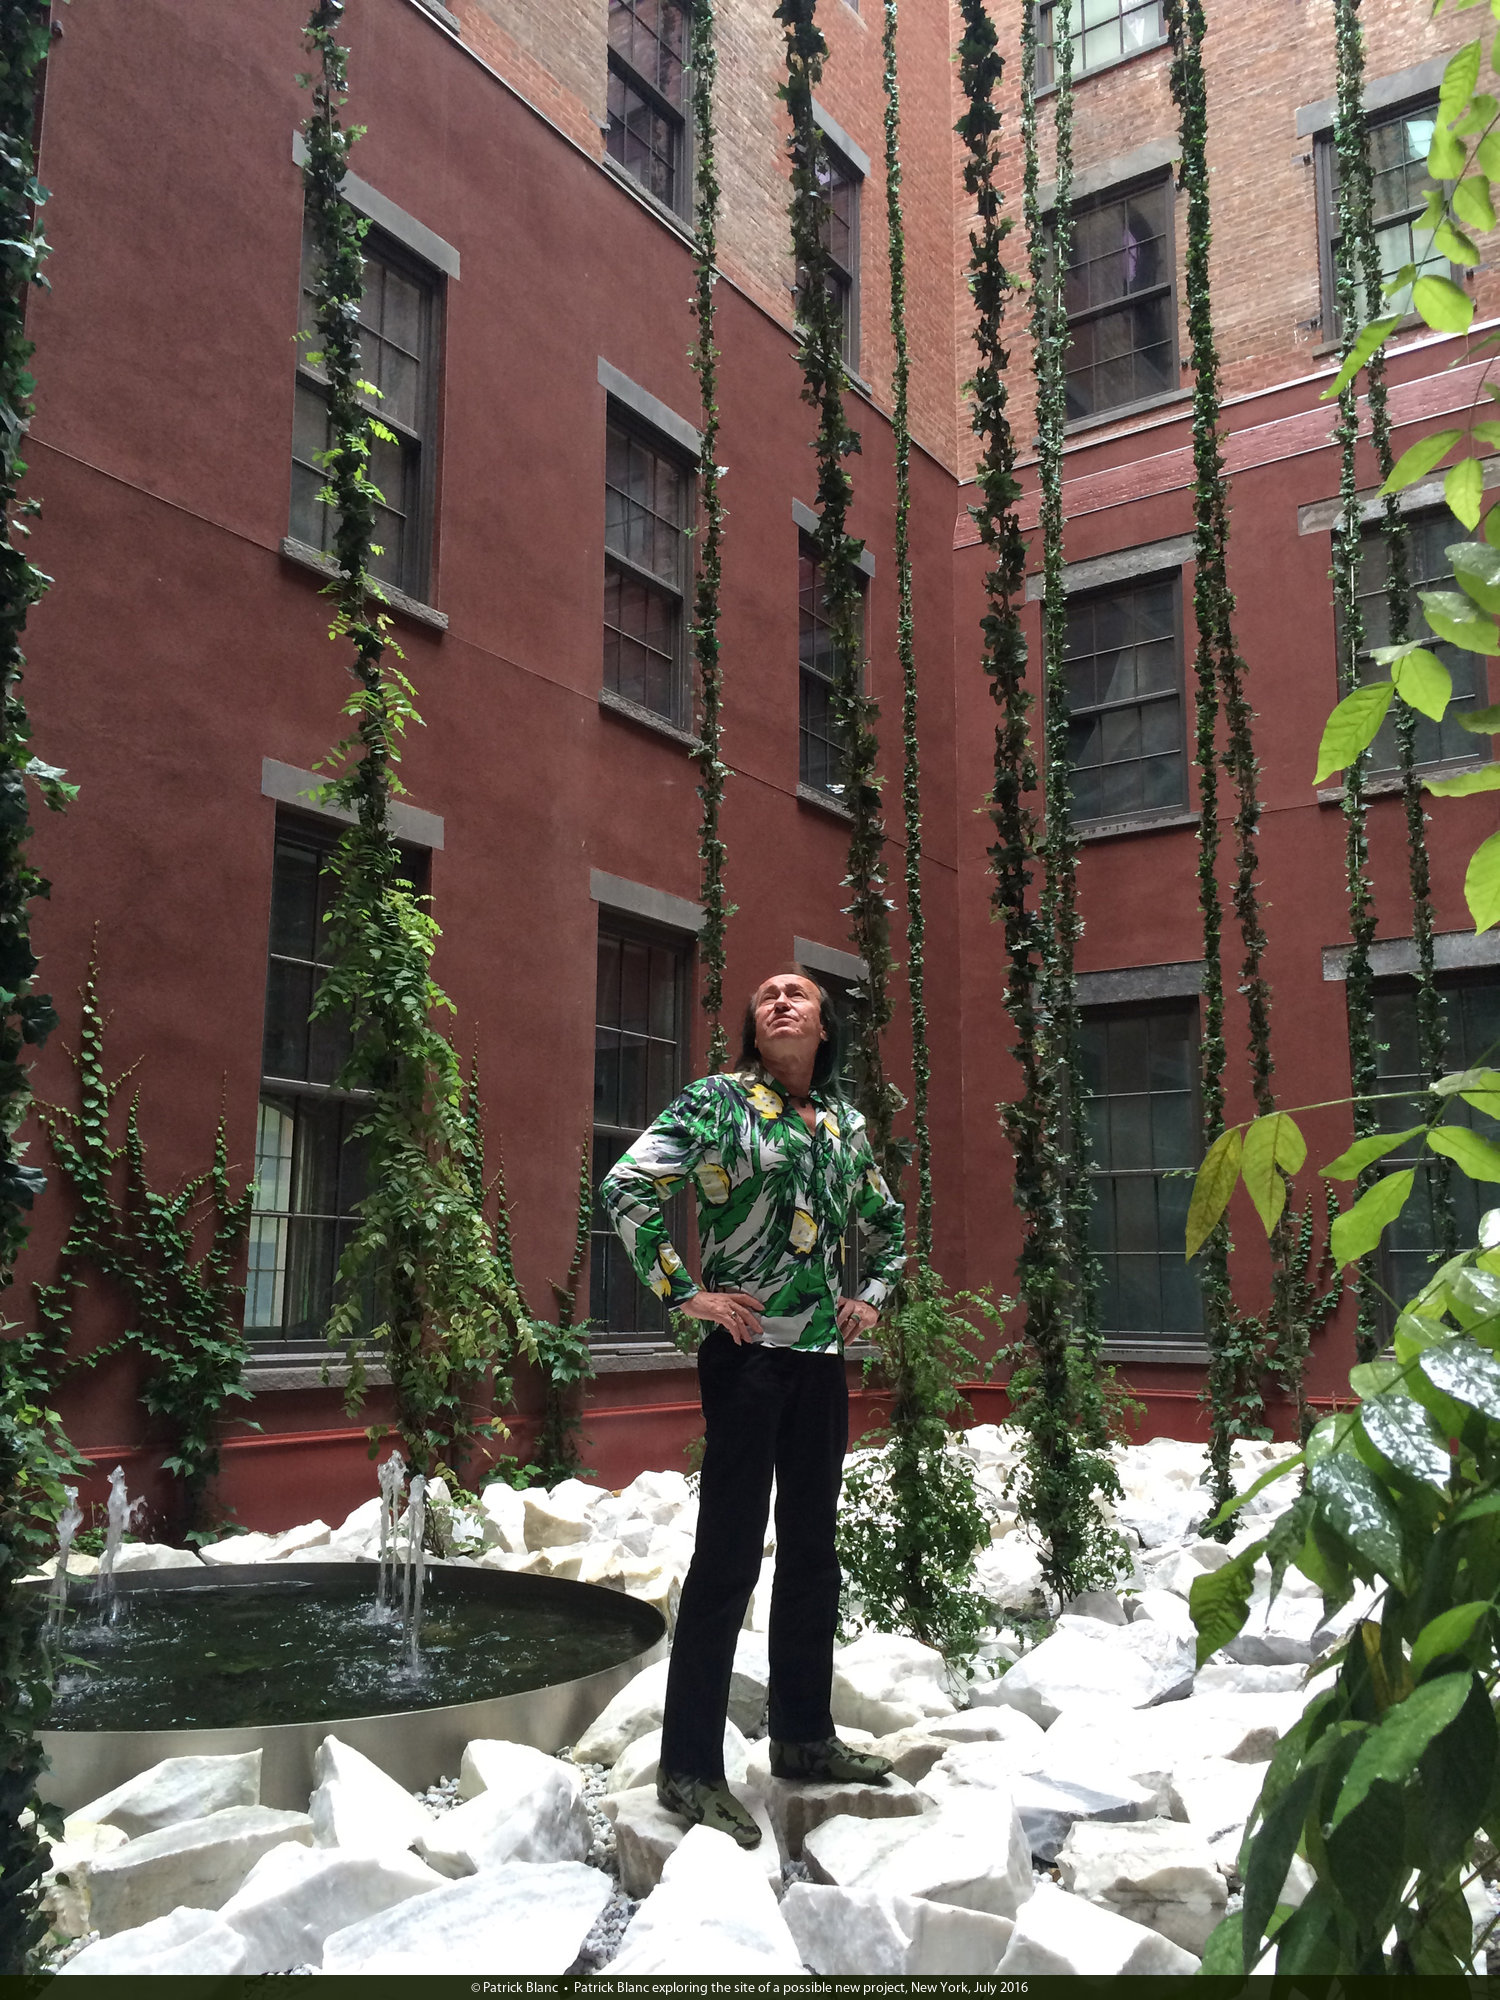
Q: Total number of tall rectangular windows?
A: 15